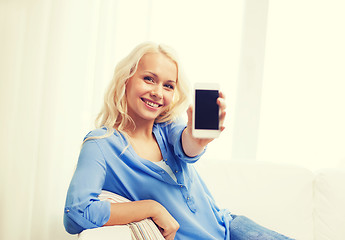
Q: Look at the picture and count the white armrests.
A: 1